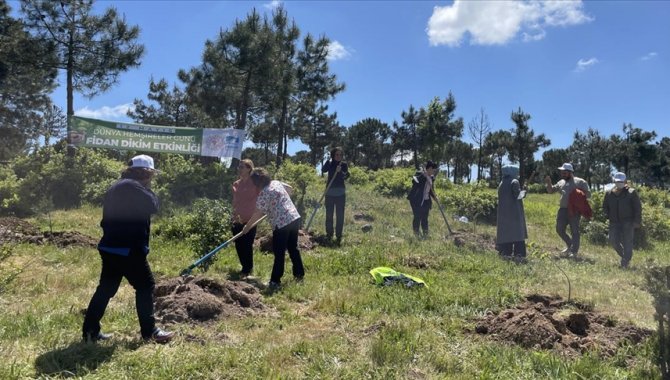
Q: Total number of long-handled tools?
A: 3